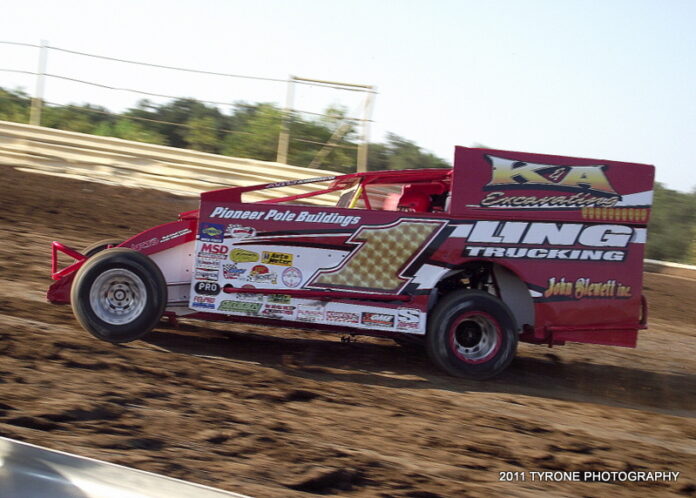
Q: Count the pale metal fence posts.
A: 3